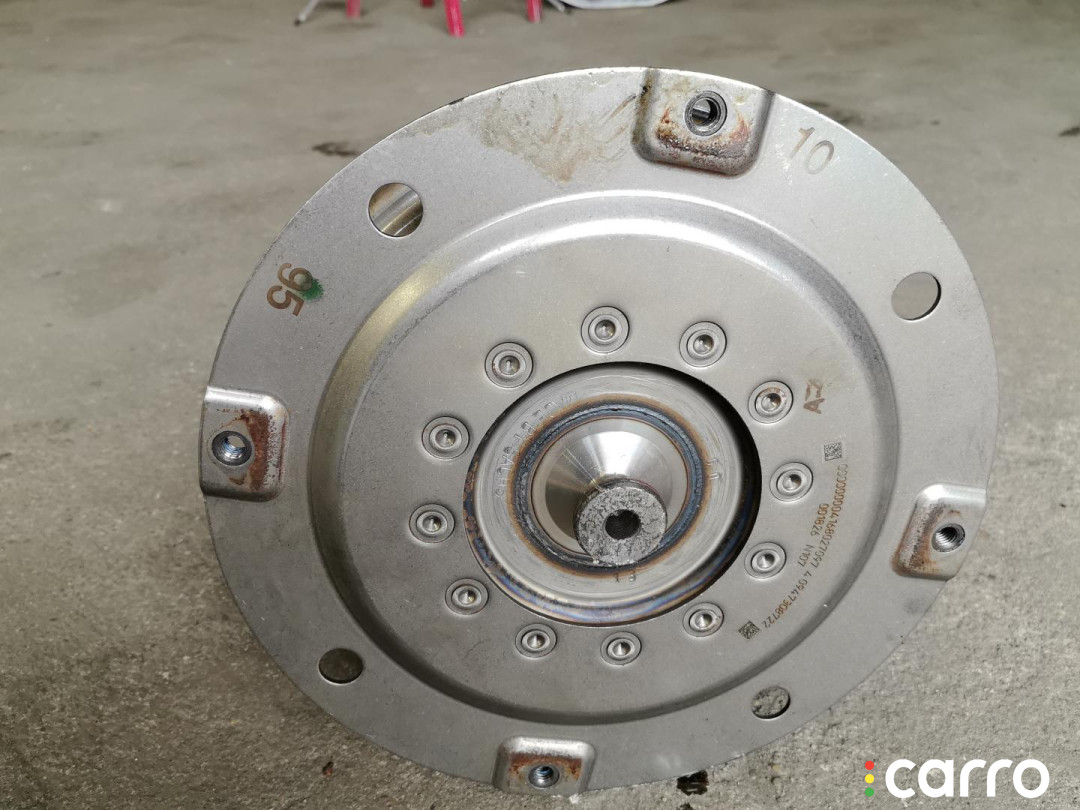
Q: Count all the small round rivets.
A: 12